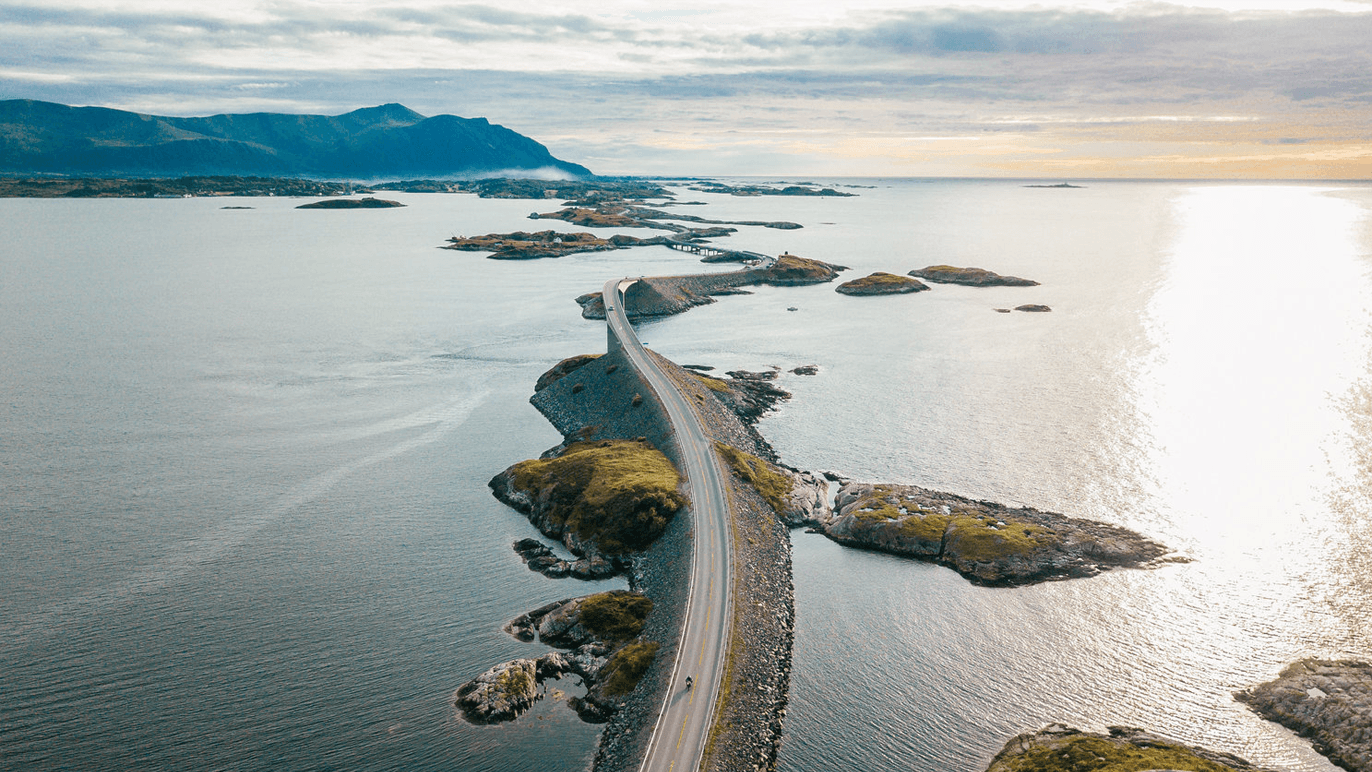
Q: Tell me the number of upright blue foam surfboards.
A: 0